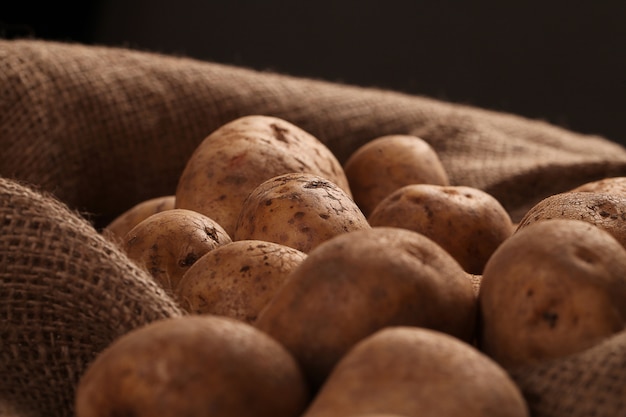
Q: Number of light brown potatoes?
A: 13